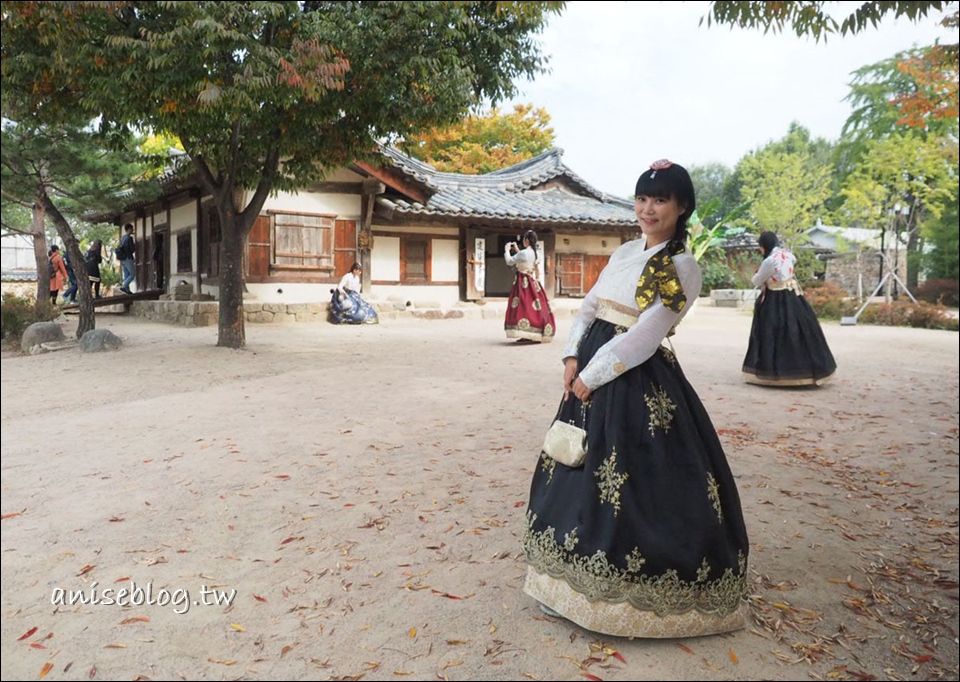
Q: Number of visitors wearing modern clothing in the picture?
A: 4